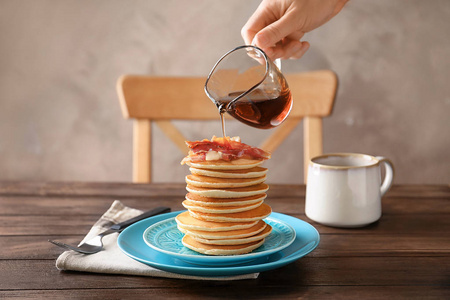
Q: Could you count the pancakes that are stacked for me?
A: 11